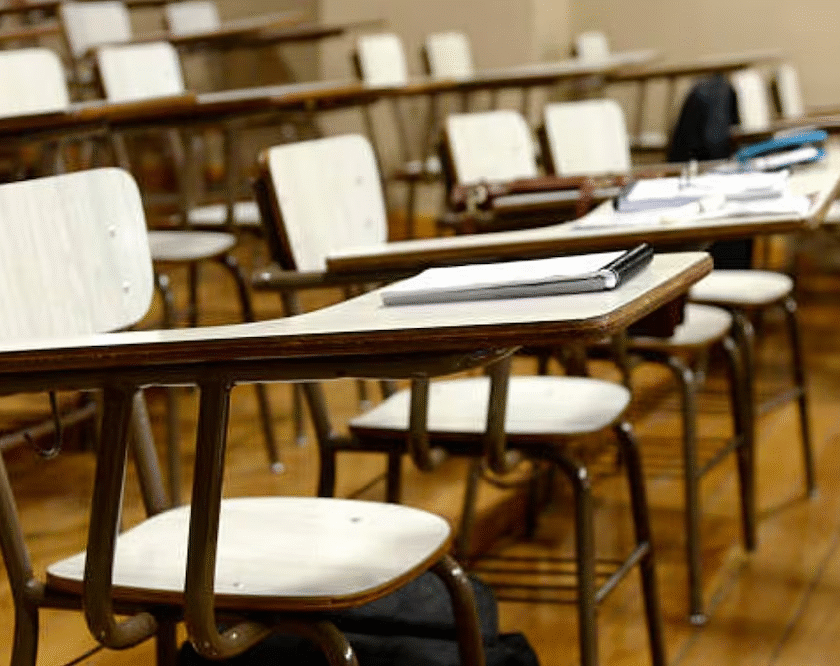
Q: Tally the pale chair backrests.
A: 13